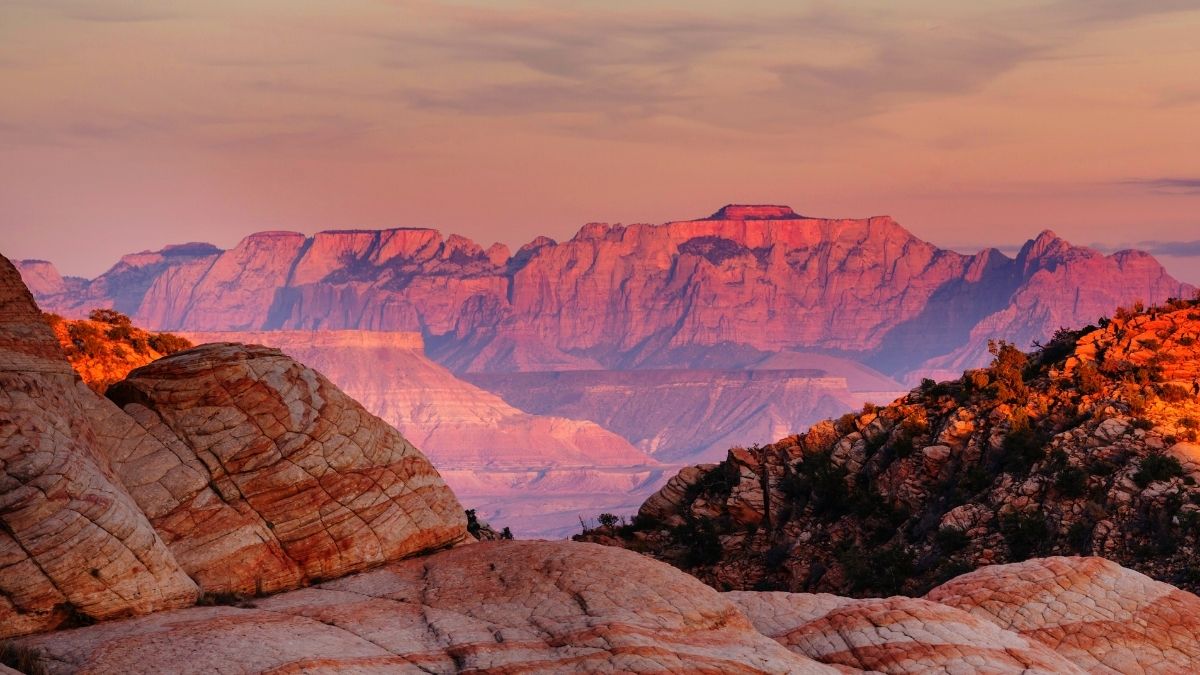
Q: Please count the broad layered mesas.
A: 2